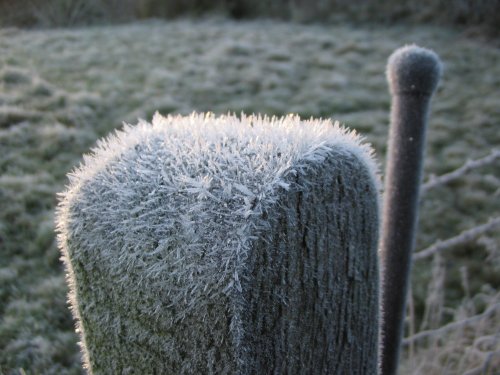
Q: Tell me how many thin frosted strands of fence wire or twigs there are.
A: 3